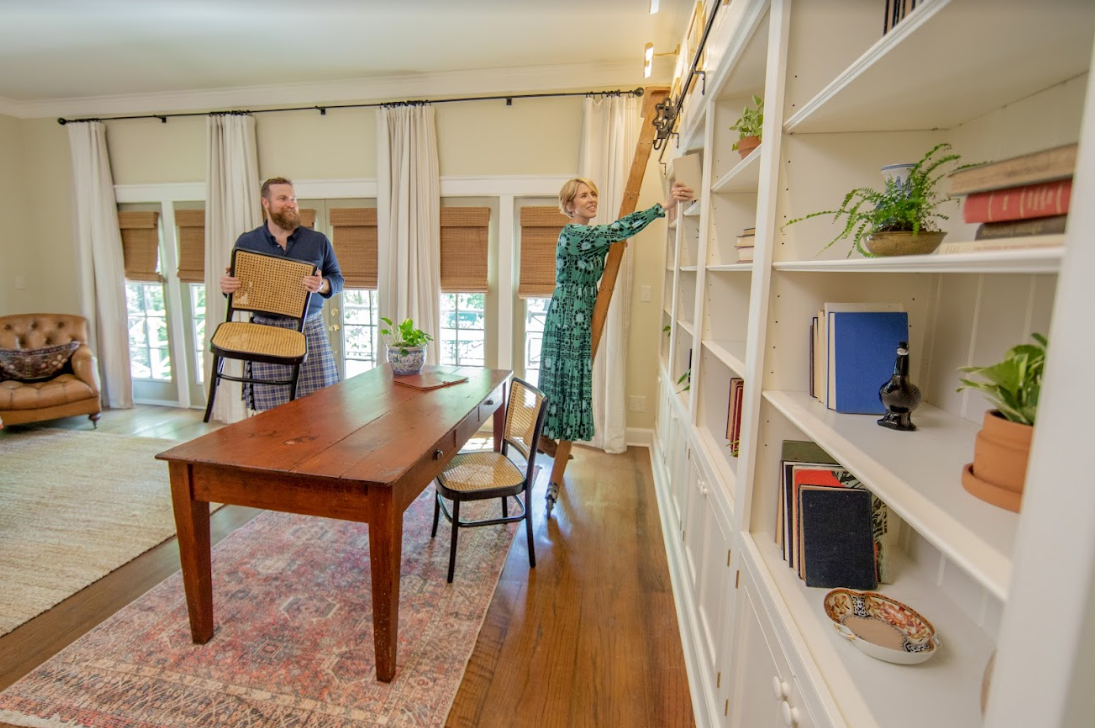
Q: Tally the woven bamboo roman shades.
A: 6